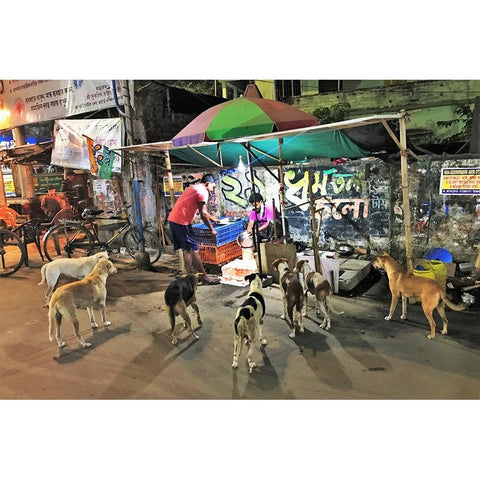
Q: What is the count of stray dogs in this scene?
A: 7